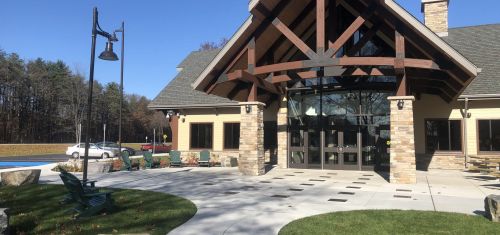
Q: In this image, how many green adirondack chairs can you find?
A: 6